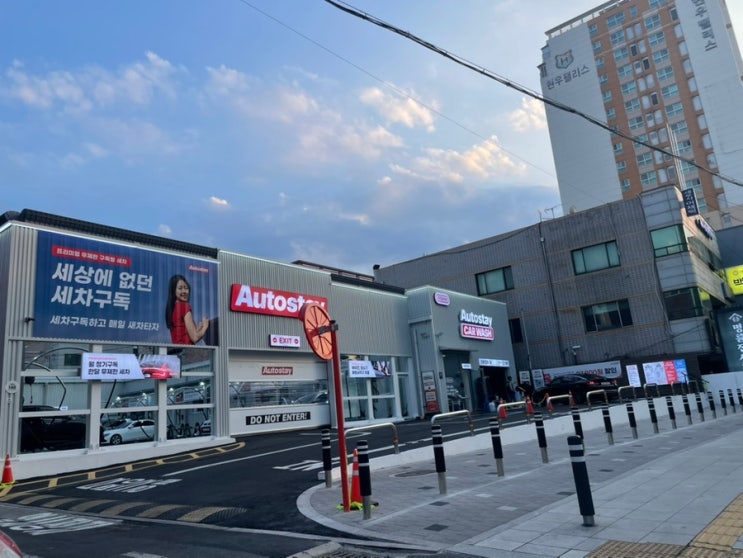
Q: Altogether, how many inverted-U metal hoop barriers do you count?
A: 9